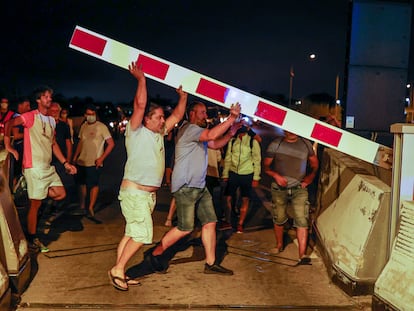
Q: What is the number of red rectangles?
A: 5